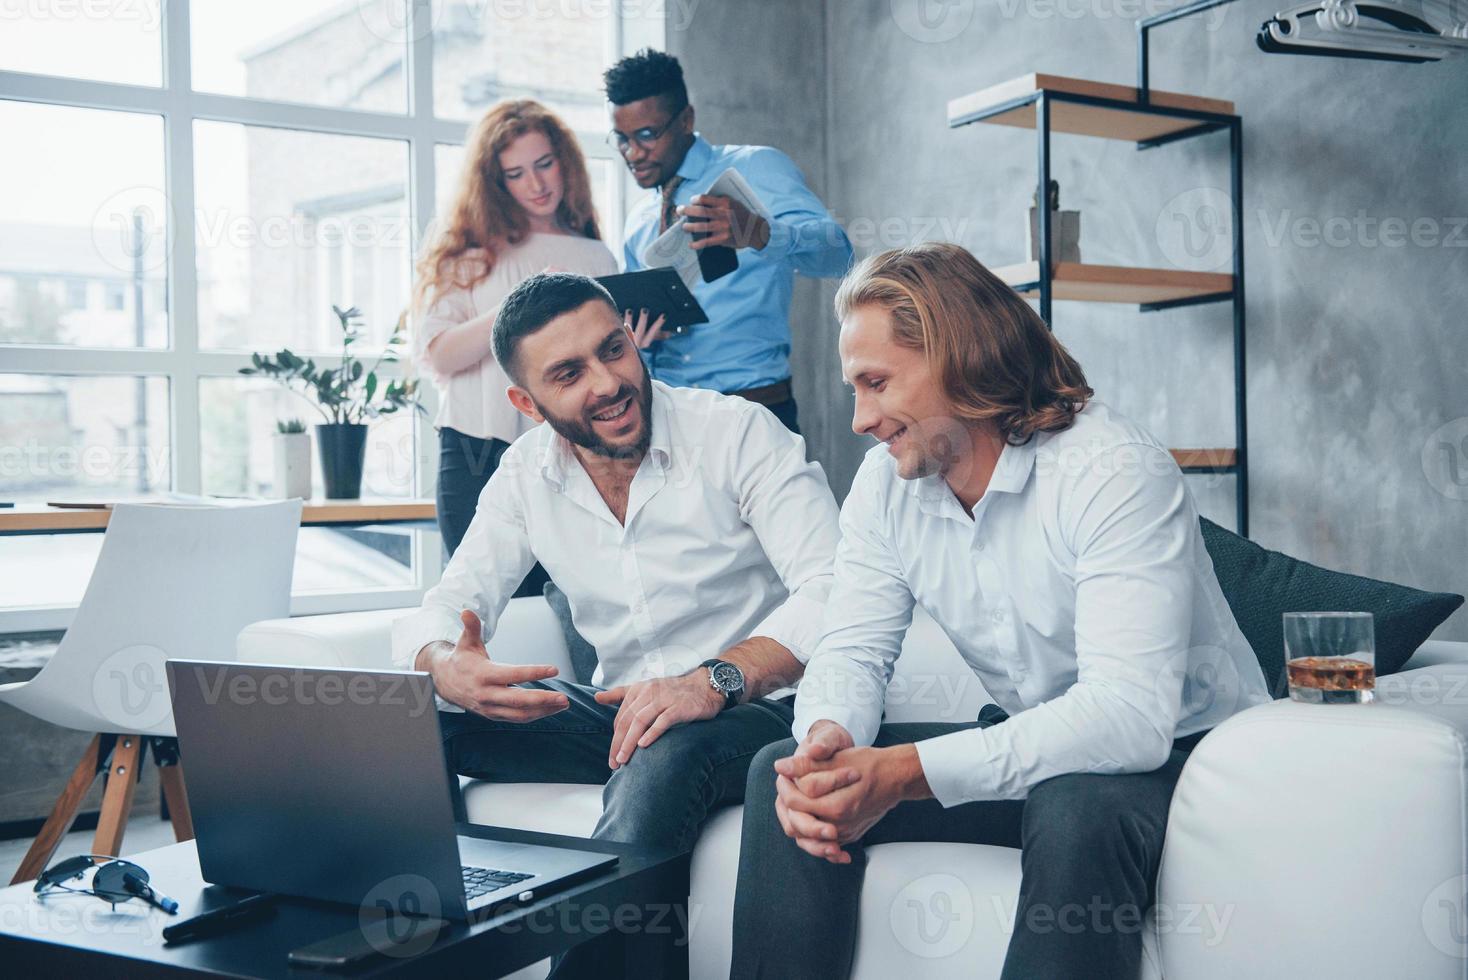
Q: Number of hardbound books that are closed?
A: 0